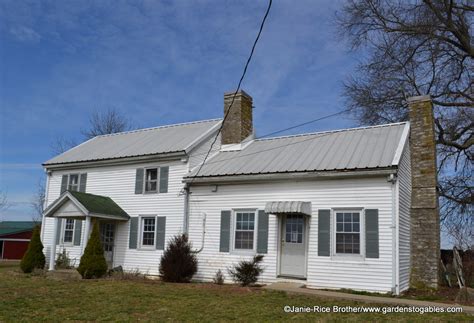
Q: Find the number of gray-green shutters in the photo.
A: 12